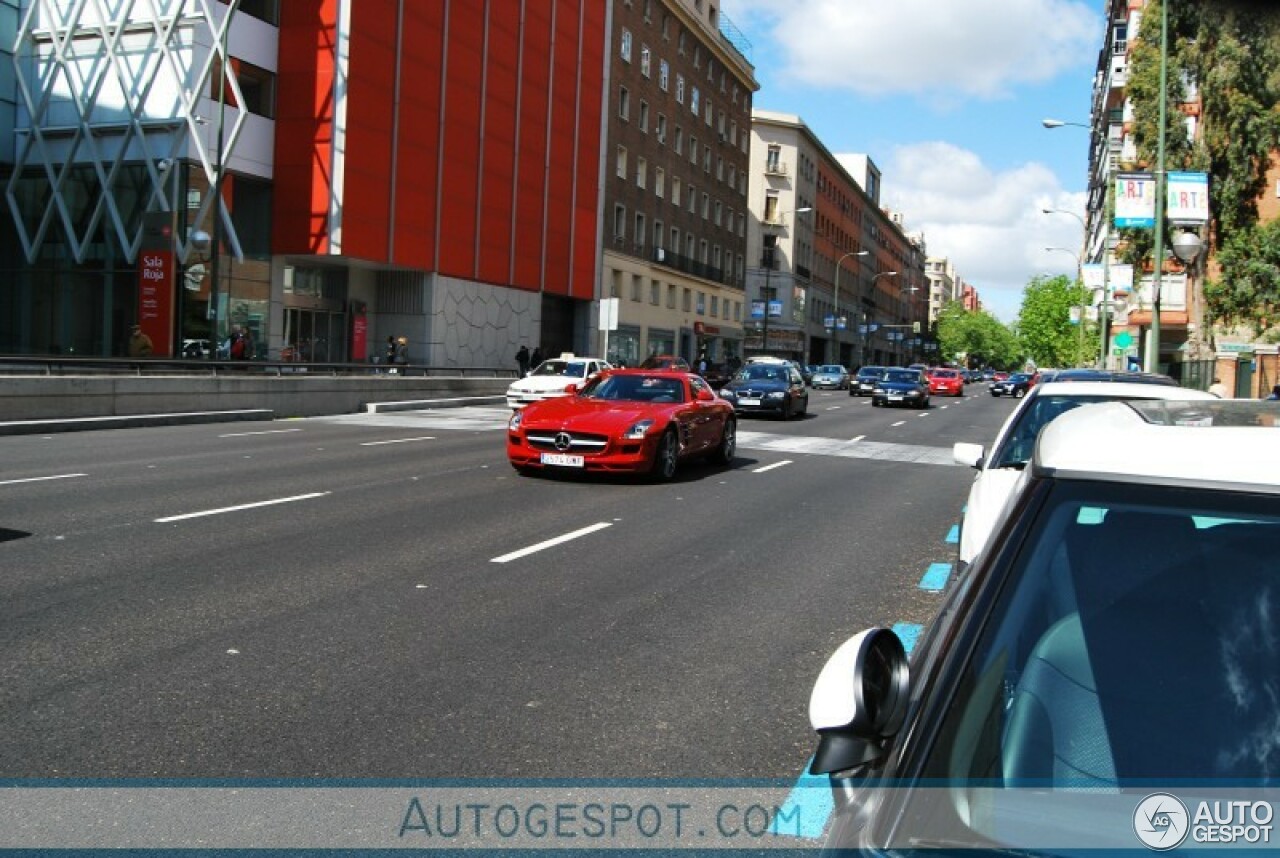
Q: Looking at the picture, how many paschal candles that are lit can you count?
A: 0